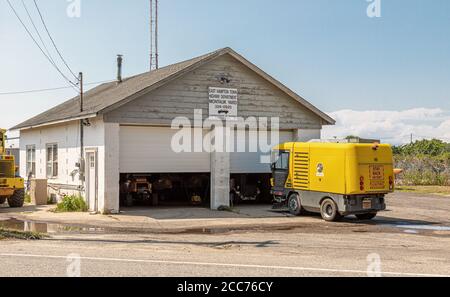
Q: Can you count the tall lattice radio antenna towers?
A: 1